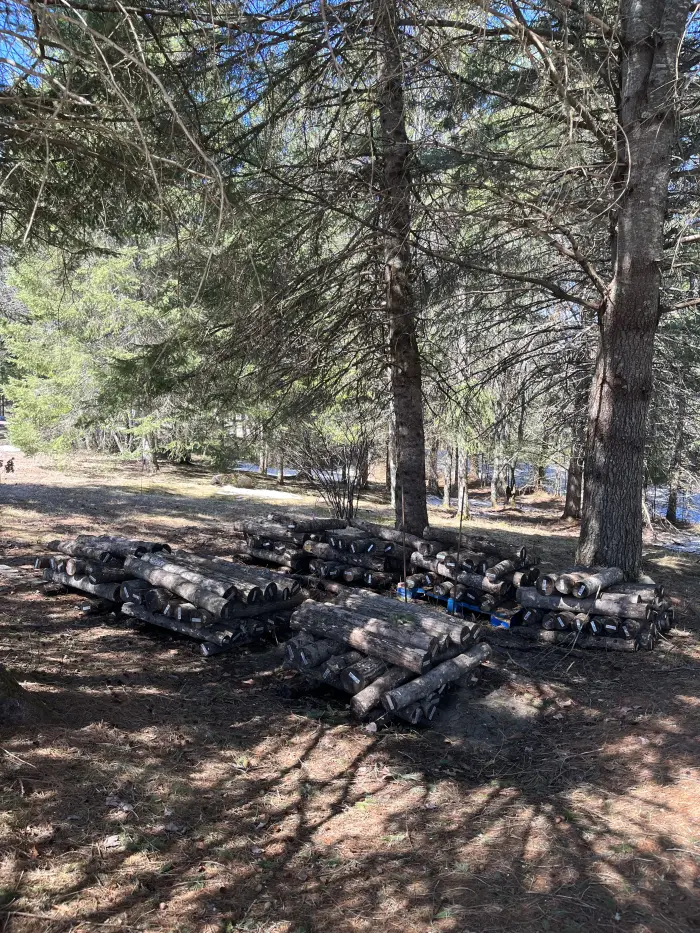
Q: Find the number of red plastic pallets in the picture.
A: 0